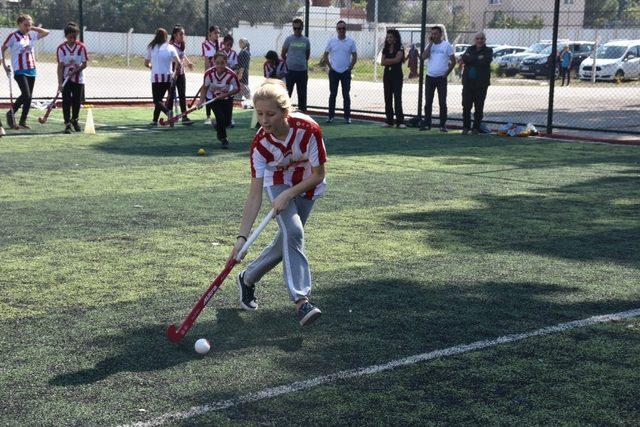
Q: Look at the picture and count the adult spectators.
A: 5